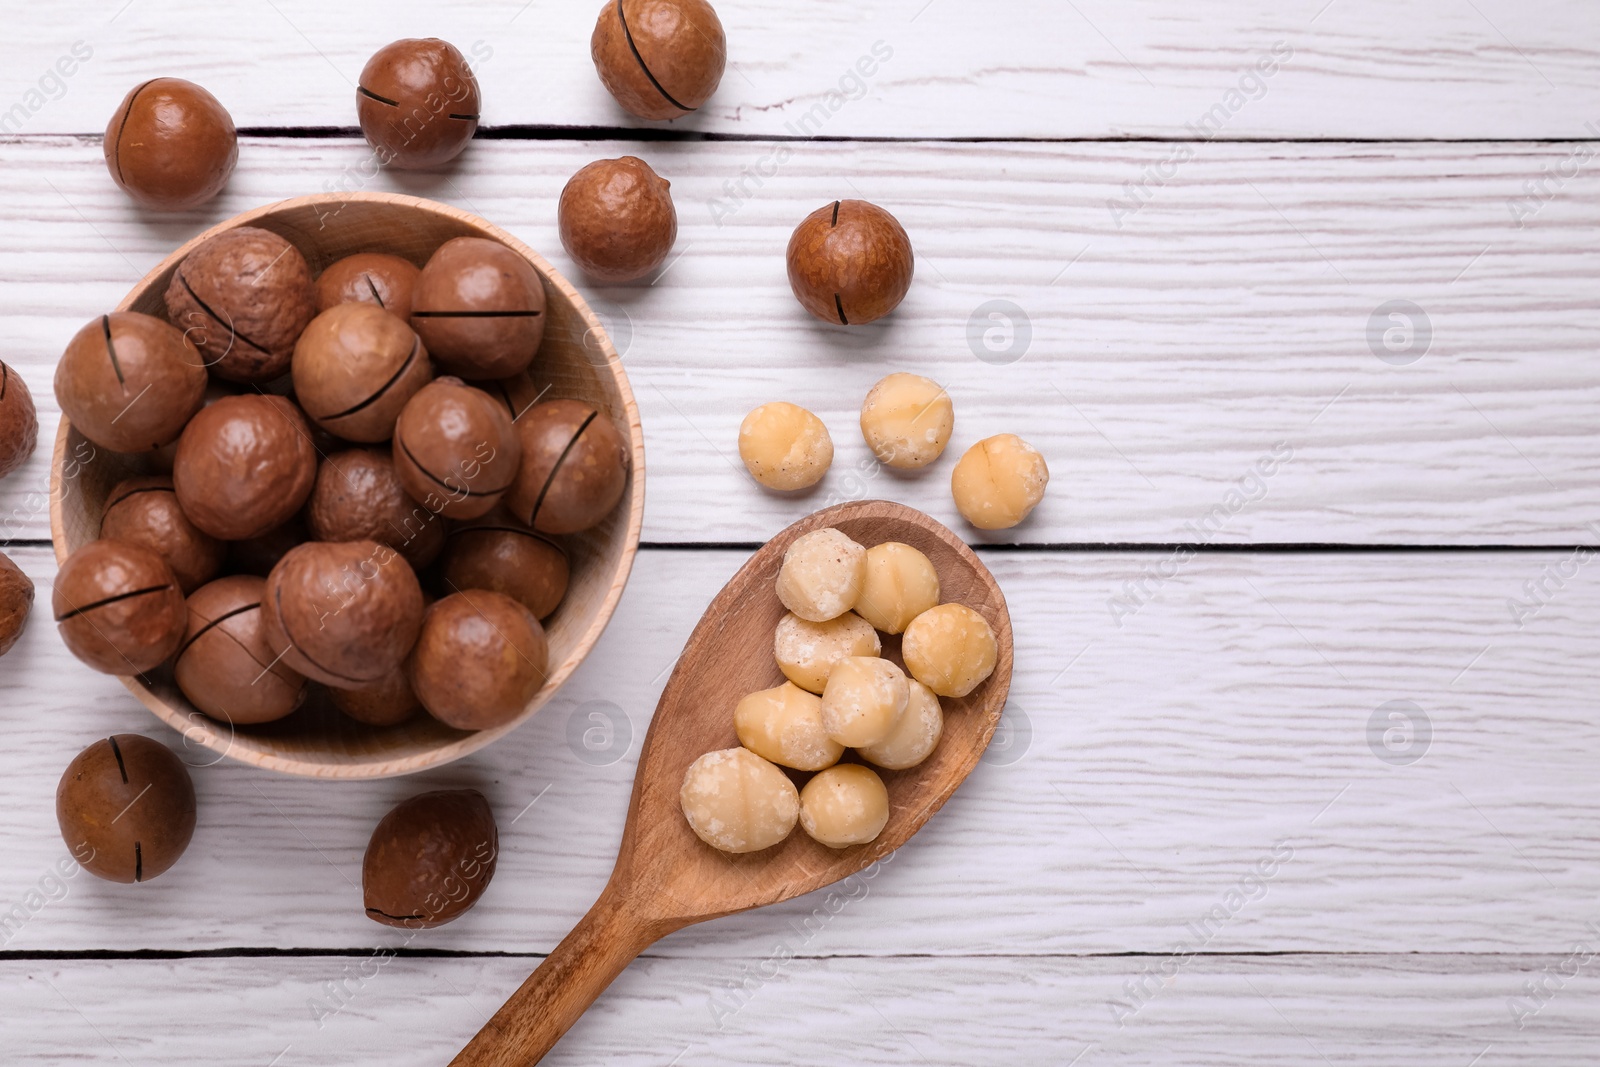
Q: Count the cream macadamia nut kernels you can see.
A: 12